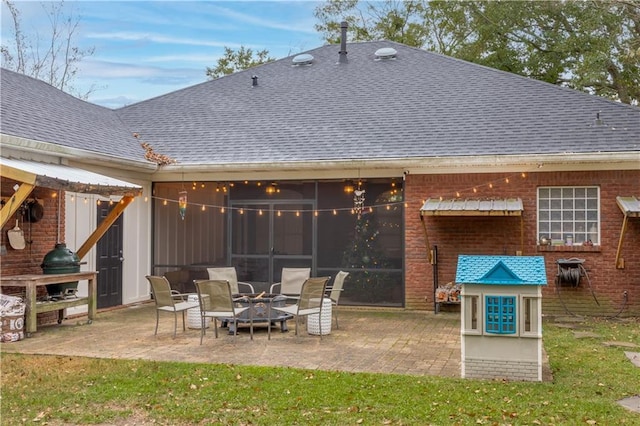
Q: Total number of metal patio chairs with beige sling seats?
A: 6